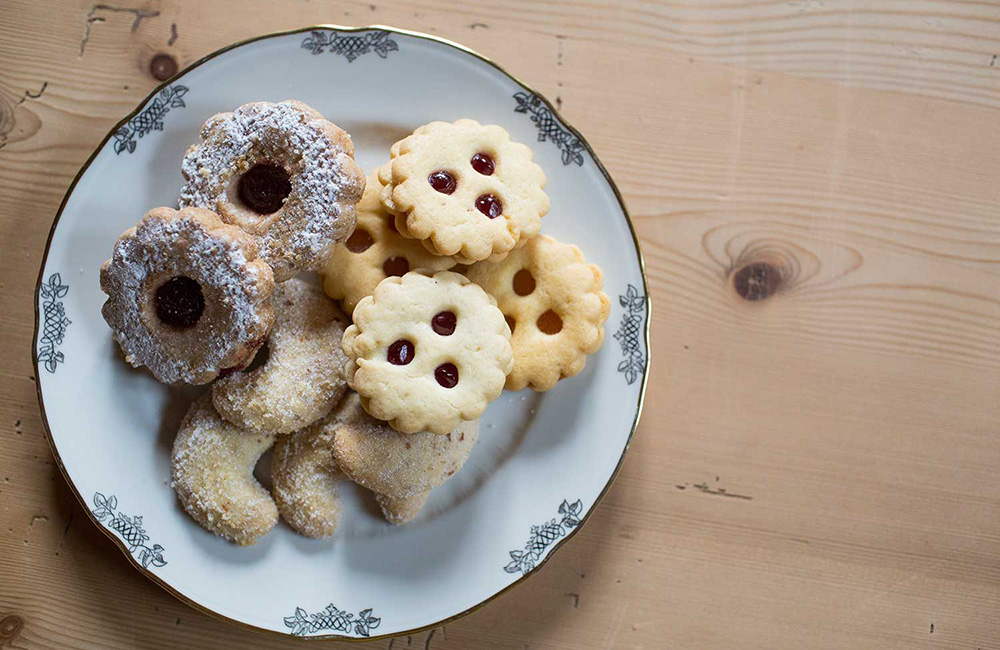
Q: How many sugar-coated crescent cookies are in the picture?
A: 5